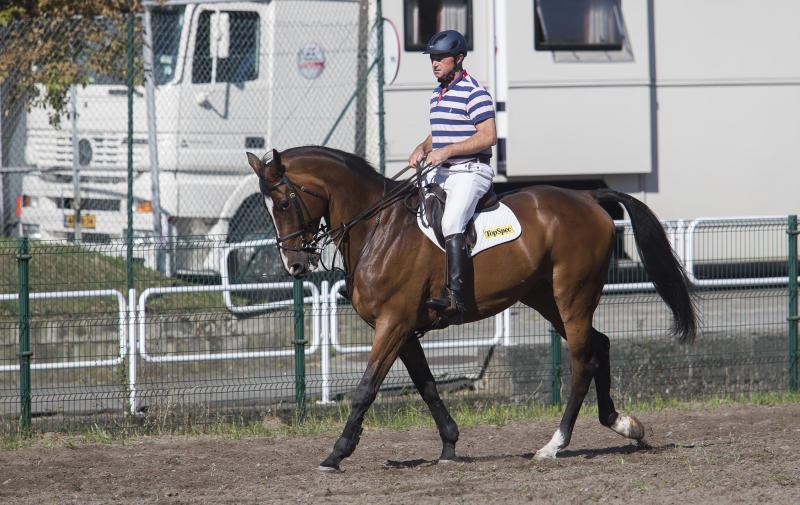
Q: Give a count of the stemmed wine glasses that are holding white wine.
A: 0